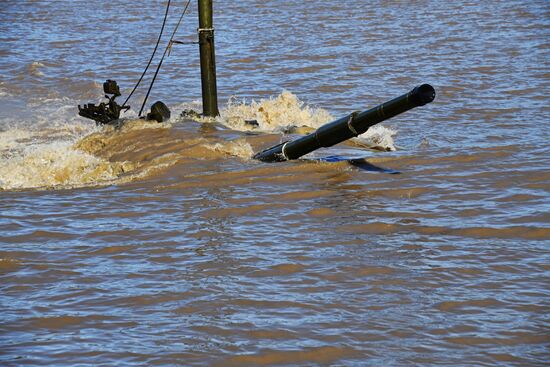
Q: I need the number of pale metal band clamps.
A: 3